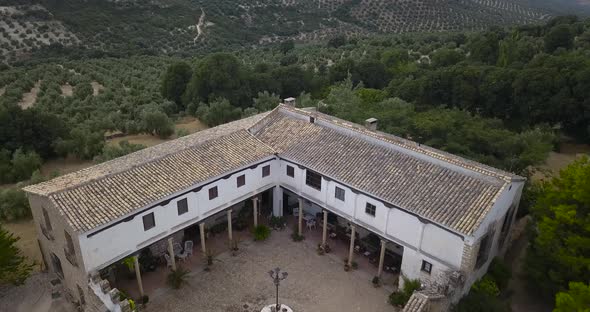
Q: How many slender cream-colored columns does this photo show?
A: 9